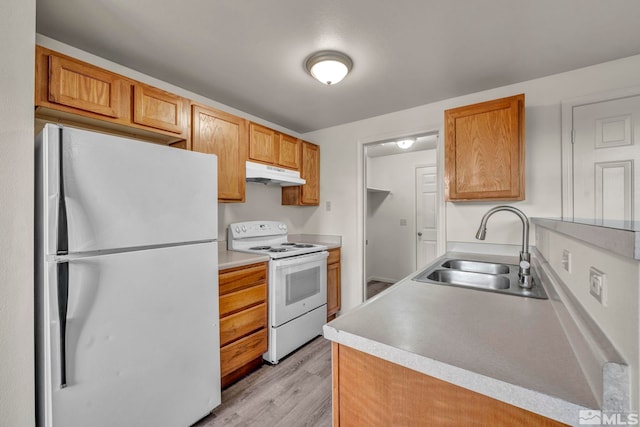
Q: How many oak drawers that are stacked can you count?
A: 4